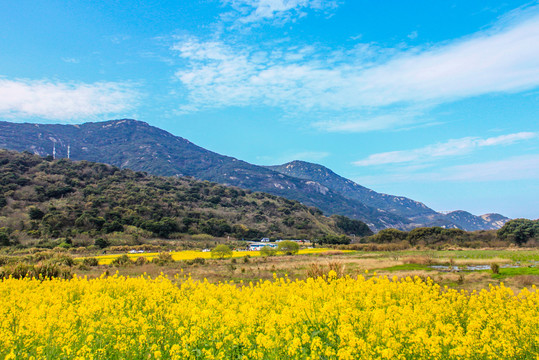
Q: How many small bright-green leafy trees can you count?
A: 3